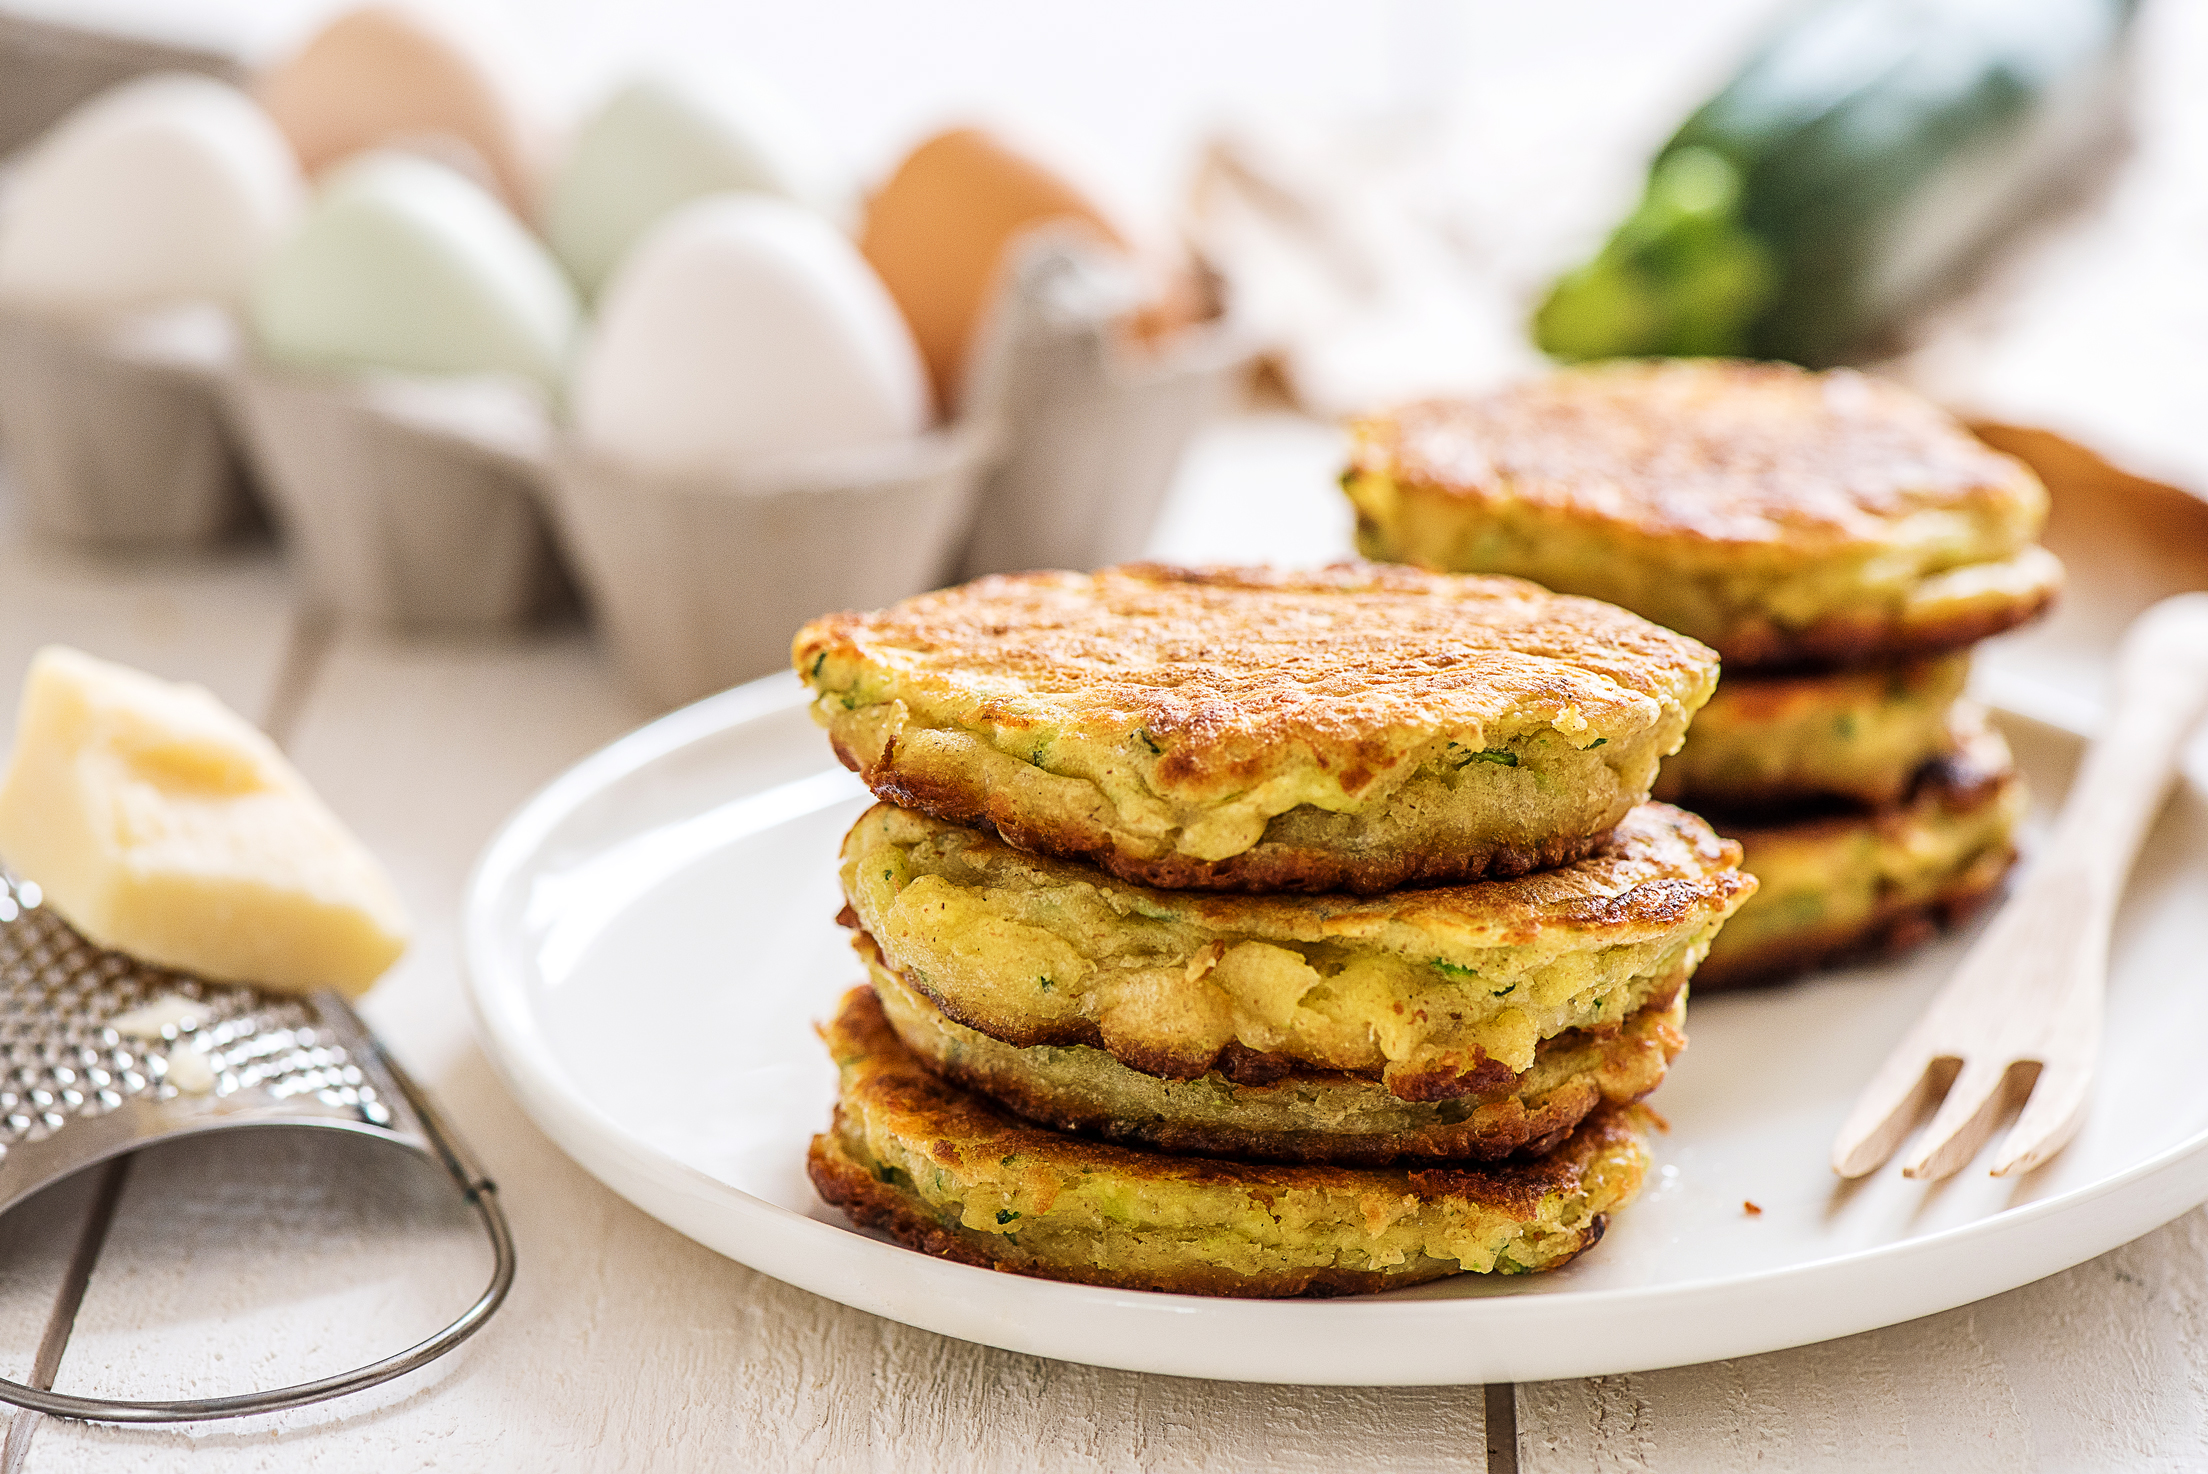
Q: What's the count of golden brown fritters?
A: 7